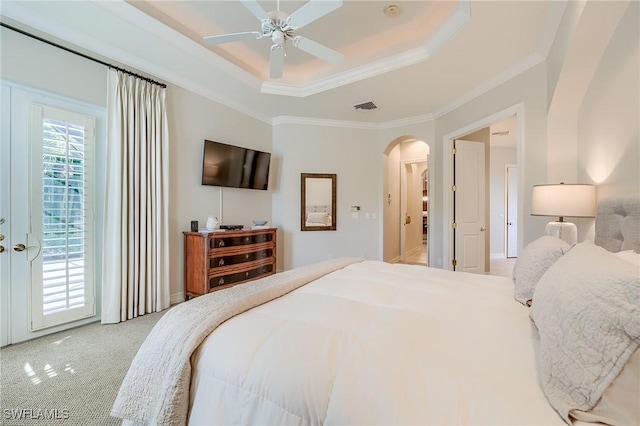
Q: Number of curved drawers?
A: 3